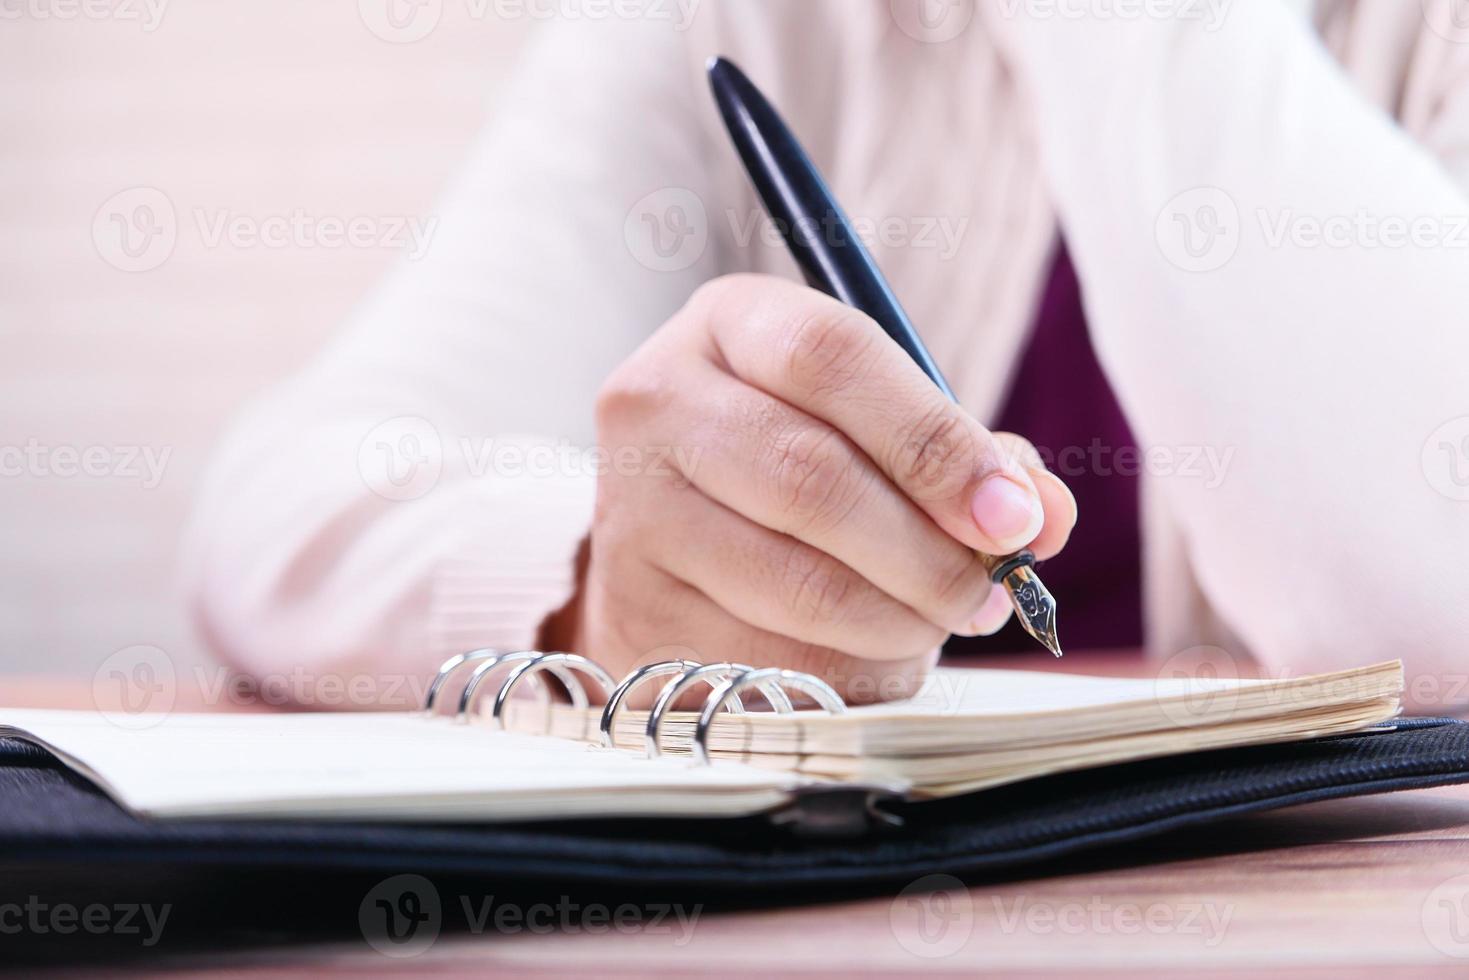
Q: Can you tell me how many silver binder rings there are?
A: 6